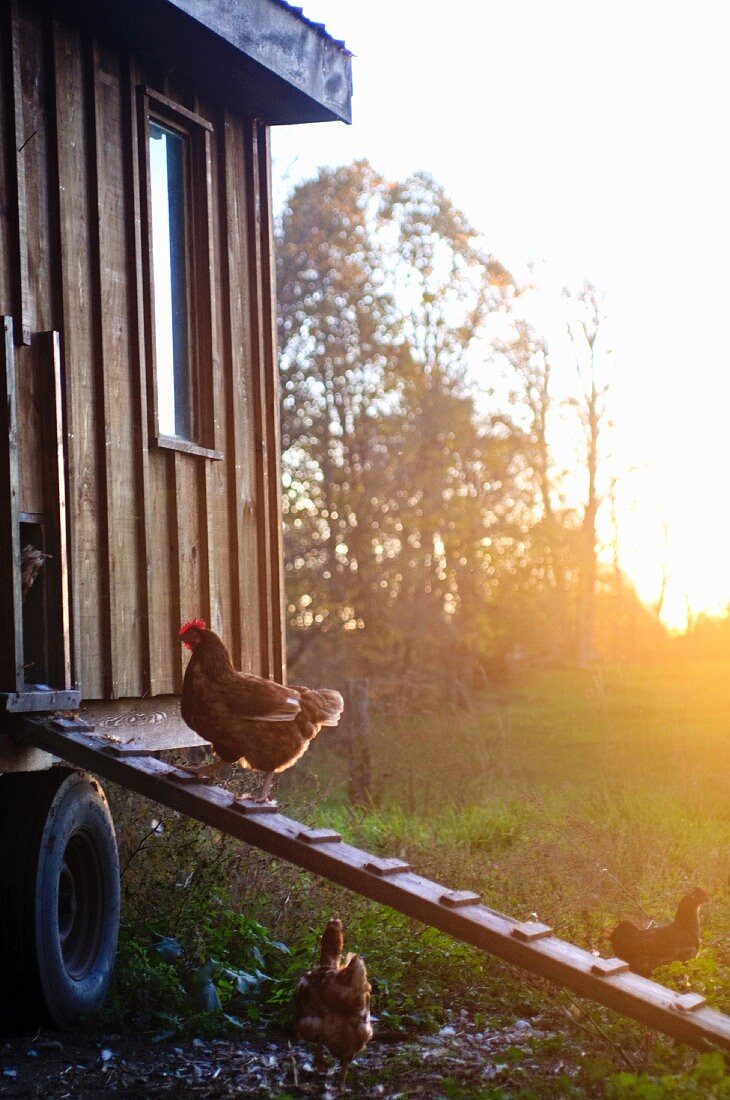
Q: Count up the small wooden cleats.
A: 10